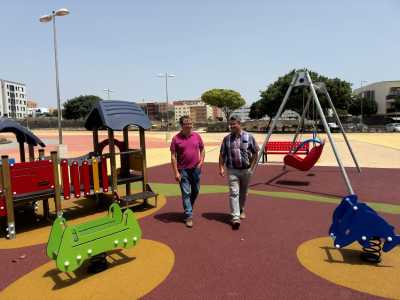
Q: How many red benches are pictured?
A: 1